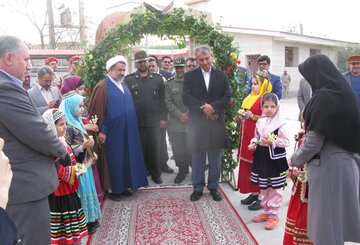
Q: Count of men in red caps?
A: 2